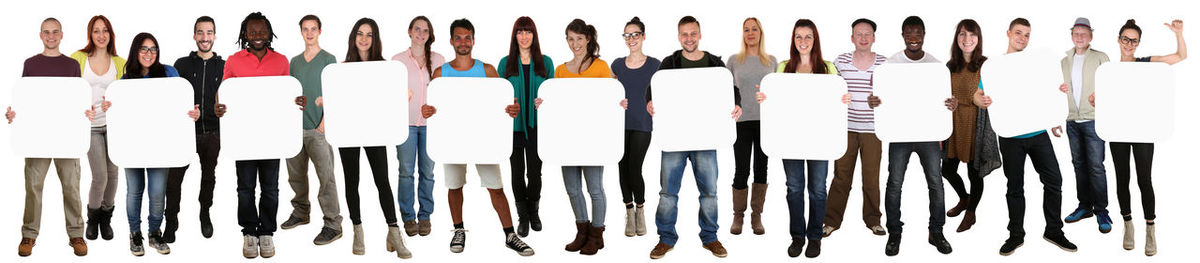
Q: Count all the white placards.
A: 11